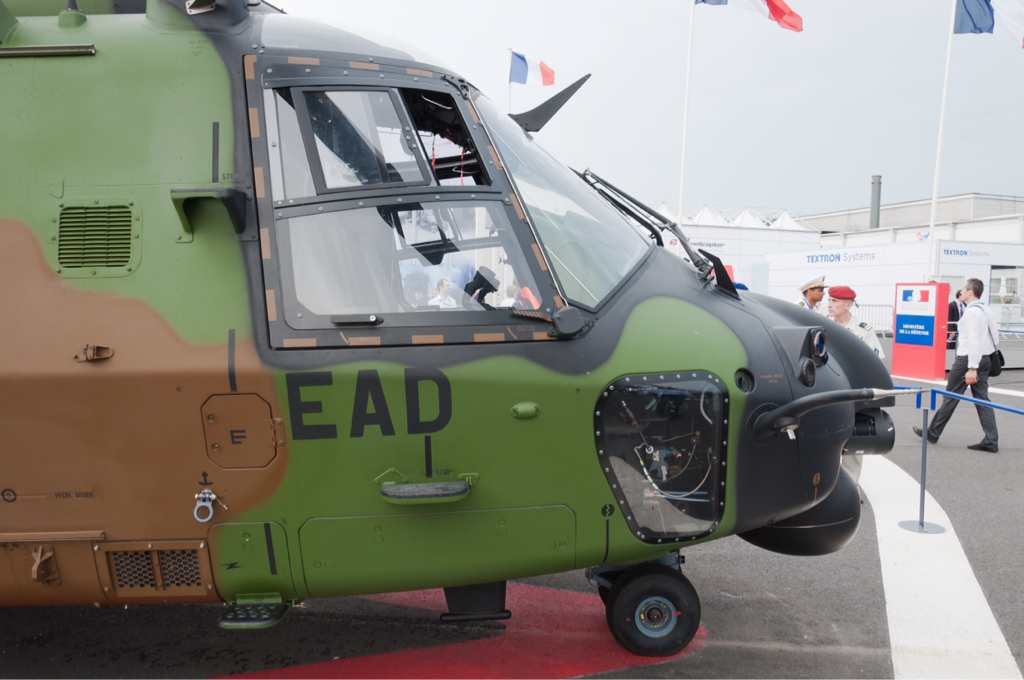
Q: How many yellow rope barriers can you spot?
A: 0